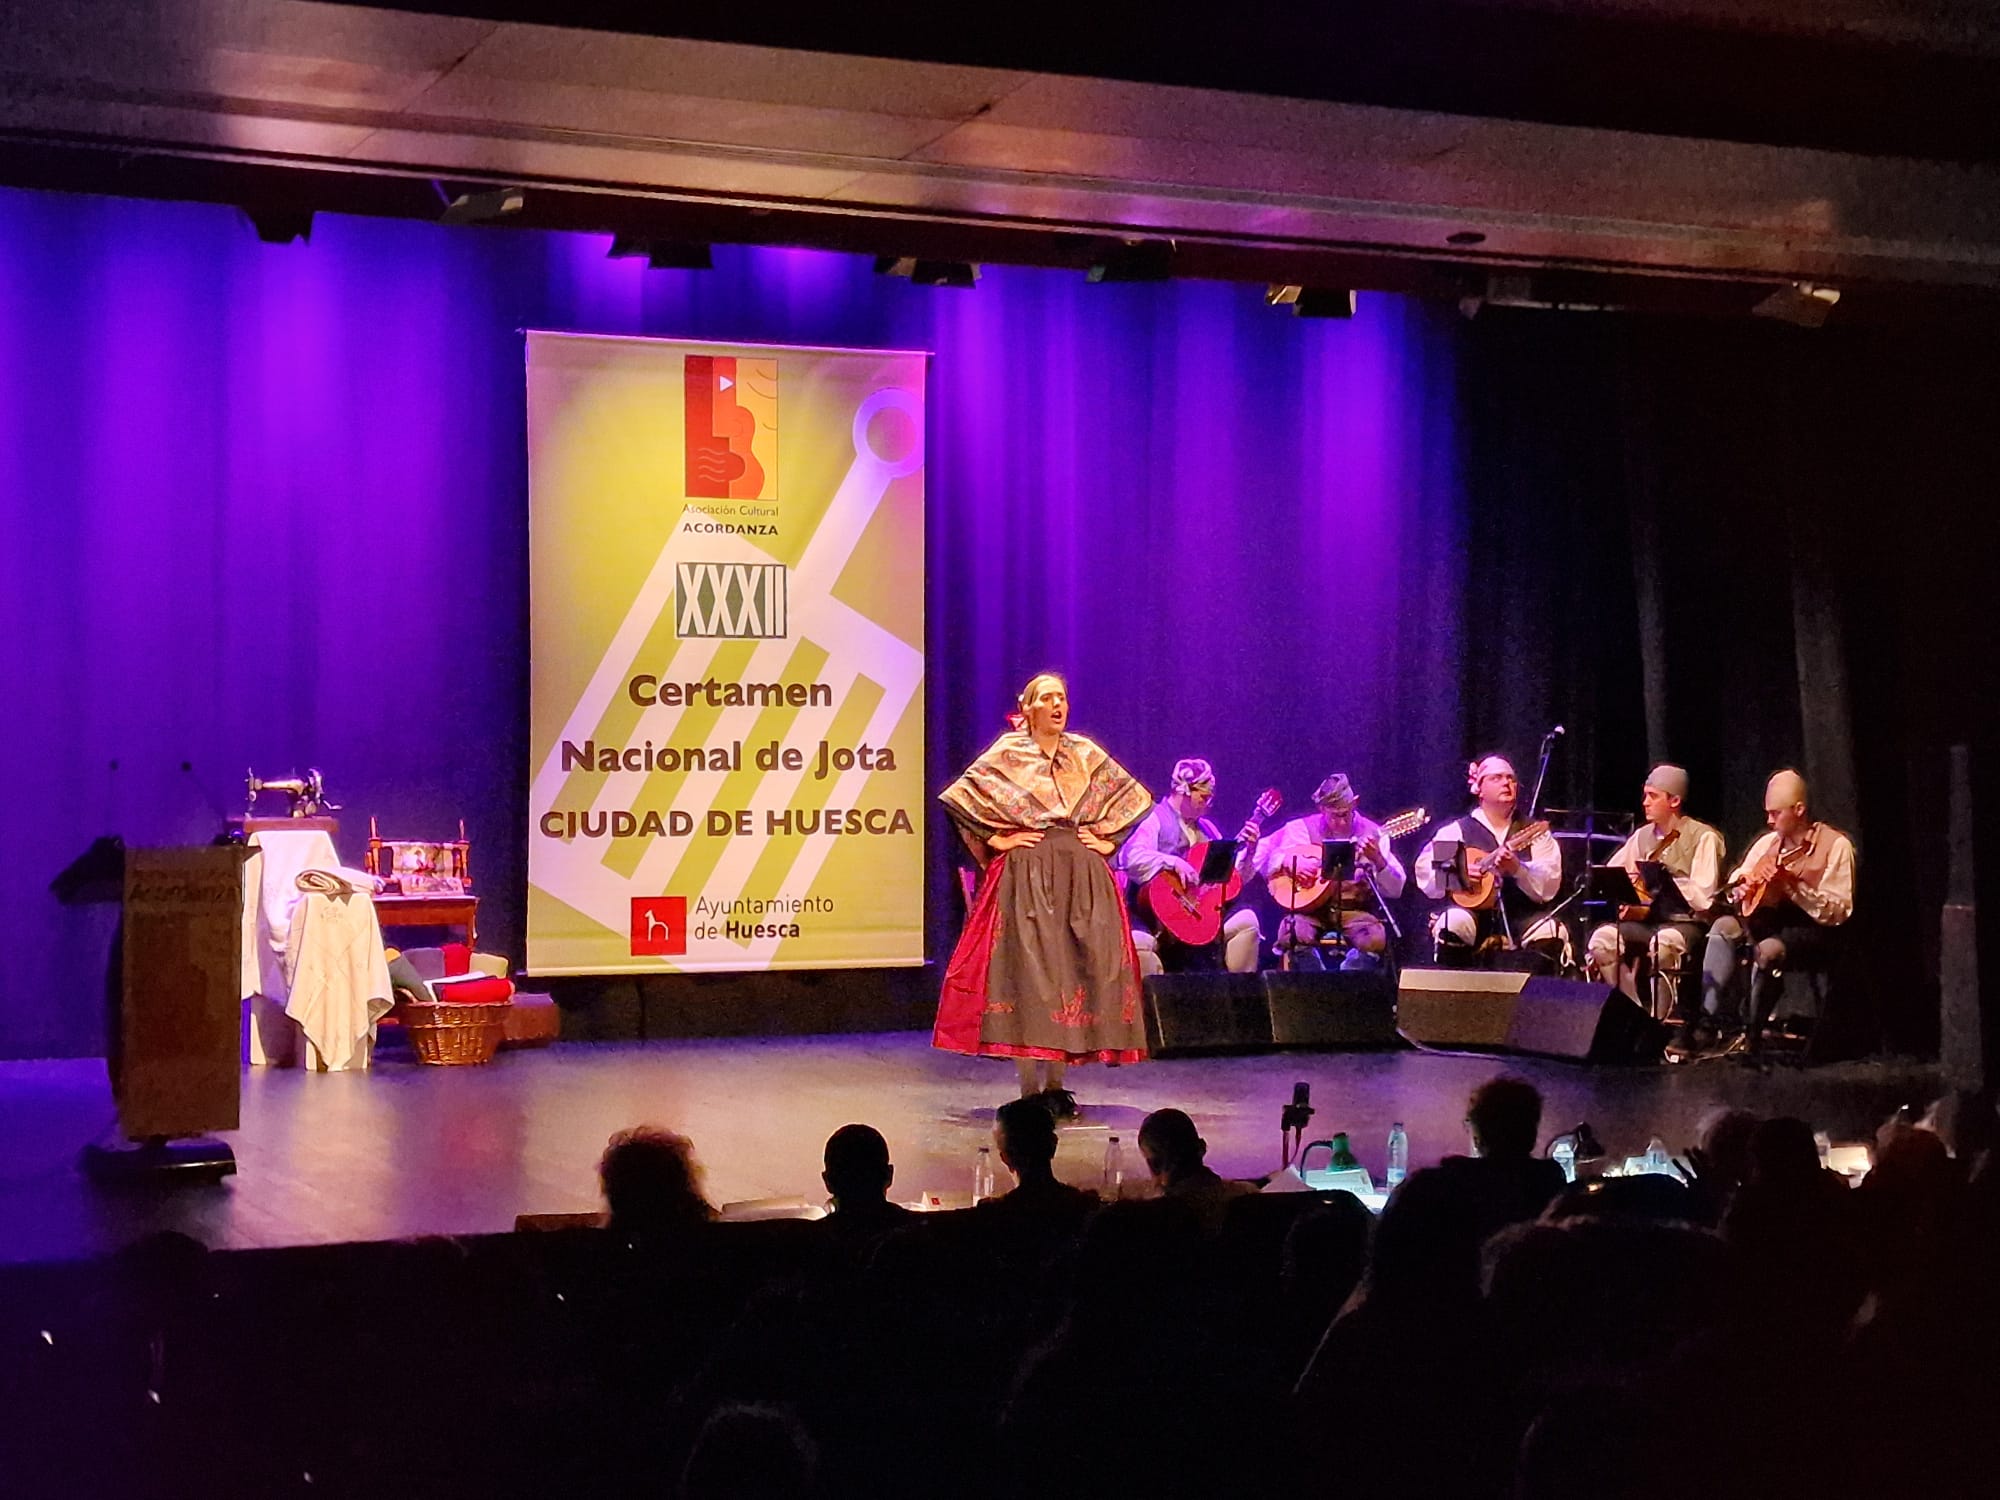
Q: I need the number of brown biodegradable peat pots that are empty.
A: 0